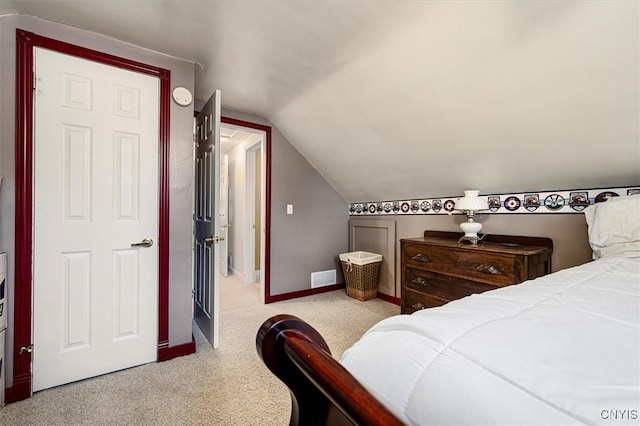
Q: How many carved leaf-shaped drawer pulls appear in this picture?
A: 4